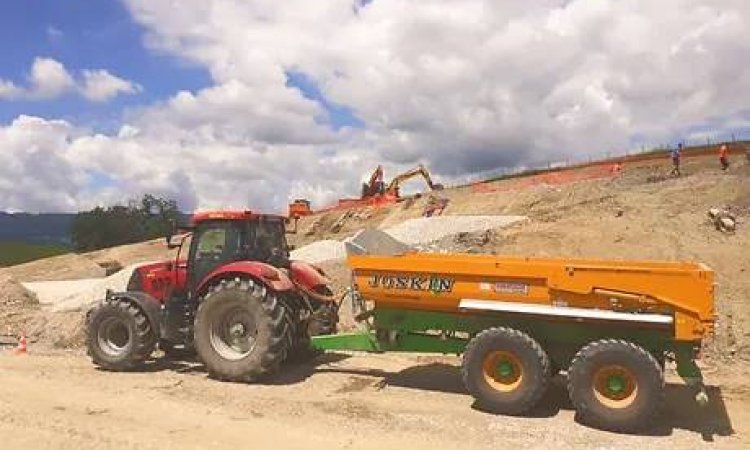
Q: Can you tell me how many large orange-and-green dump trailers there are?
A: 1